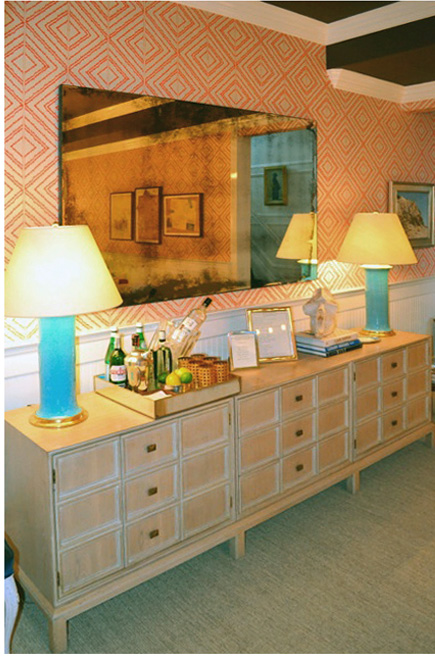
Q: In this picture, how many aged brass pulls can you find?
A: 9